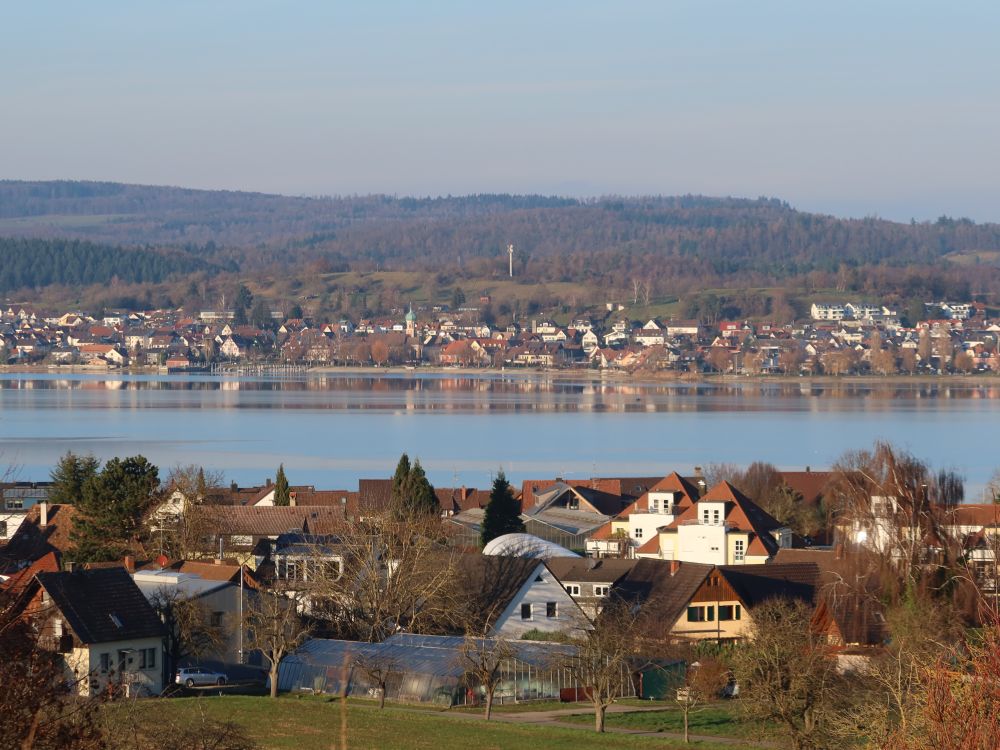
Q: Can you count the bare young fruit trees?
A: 5